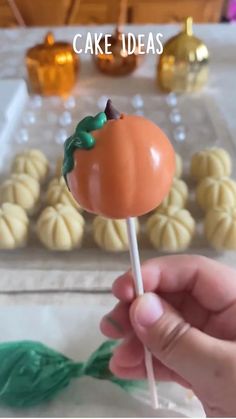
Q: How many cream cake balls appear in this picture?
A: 13